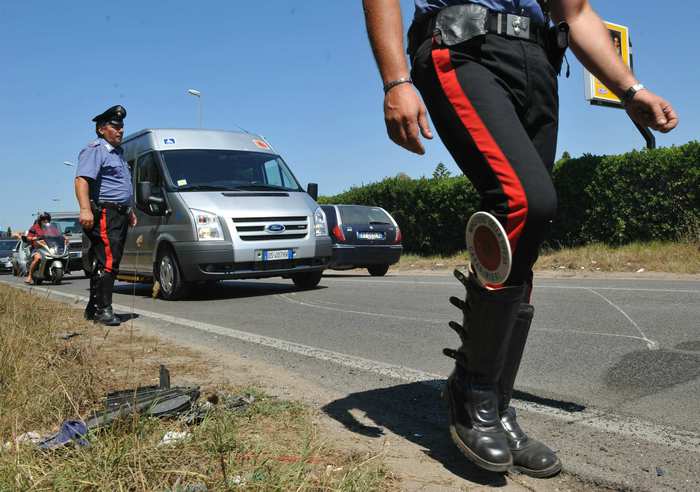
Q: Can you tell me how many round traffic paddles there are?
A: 1